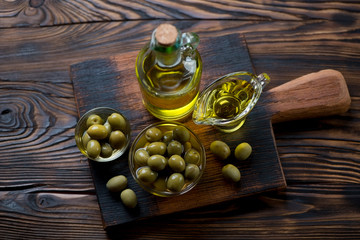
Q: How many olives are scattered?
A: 5